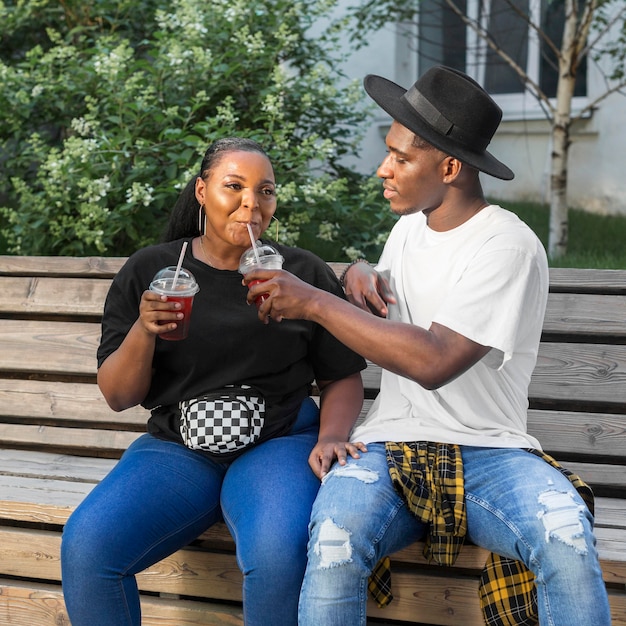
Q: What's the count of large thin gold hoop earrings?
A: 2